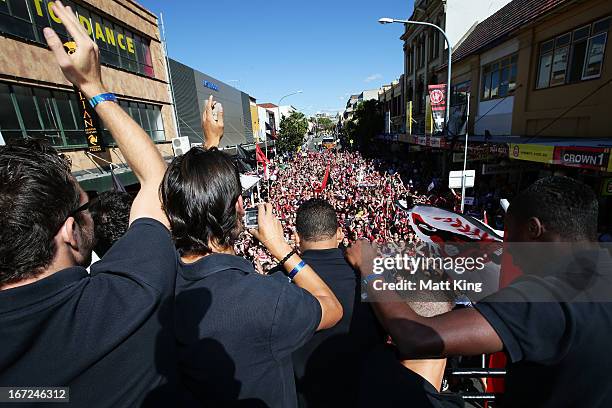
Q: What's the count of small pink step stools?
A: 0